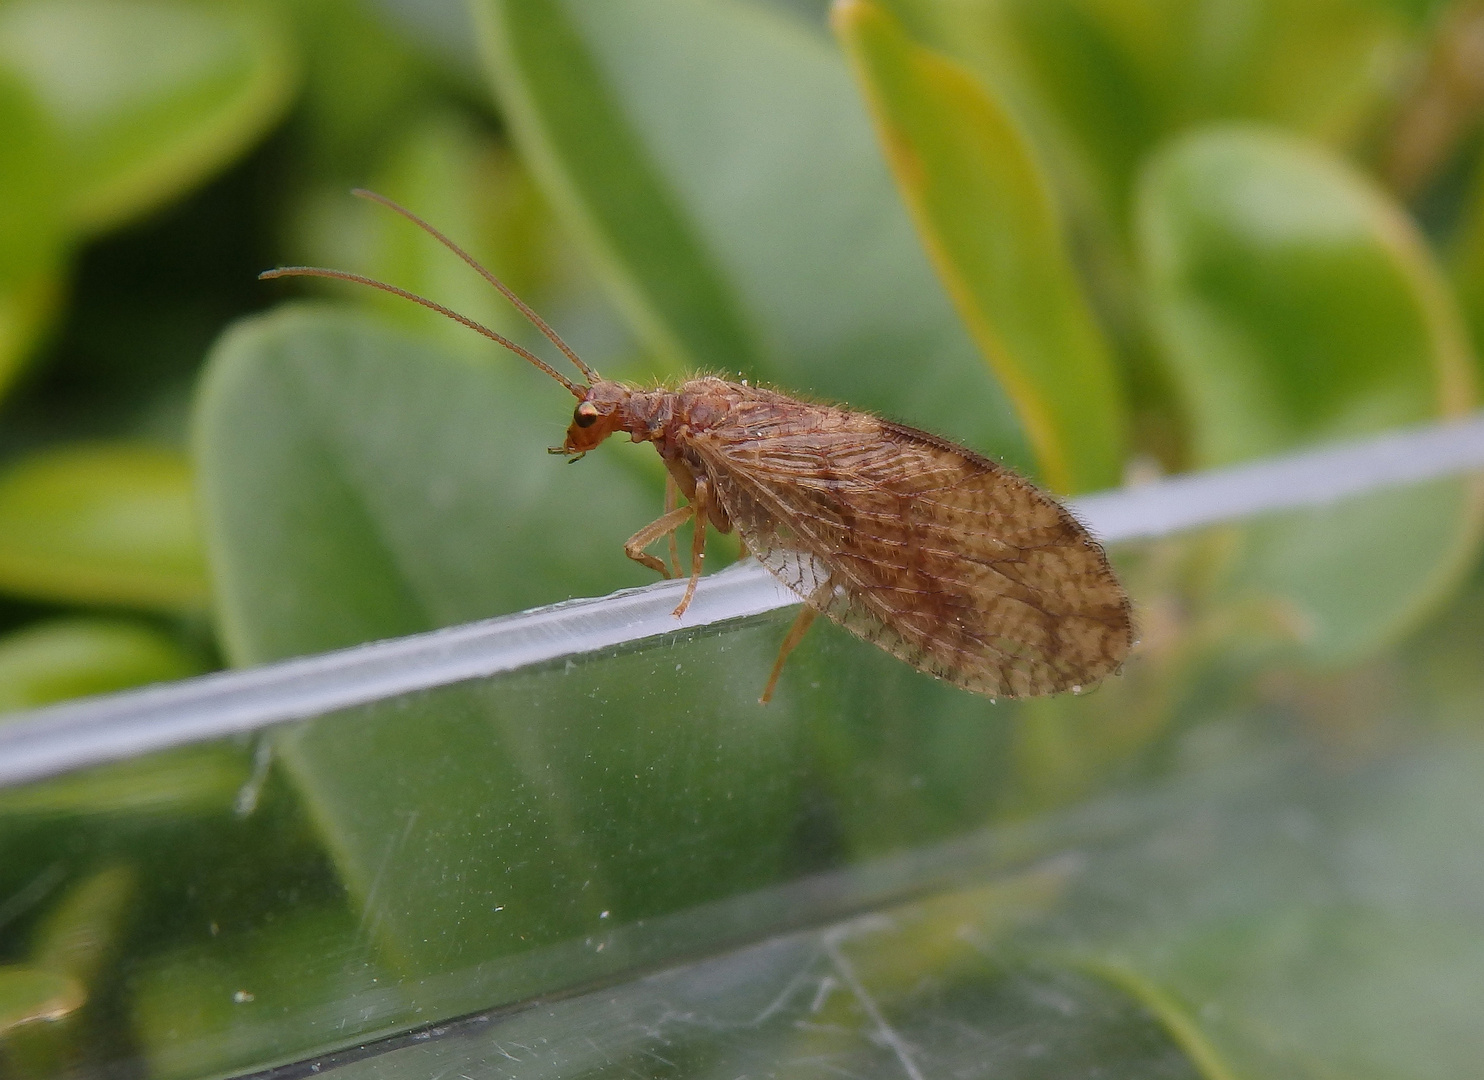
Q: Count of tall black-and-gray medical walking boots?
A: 0